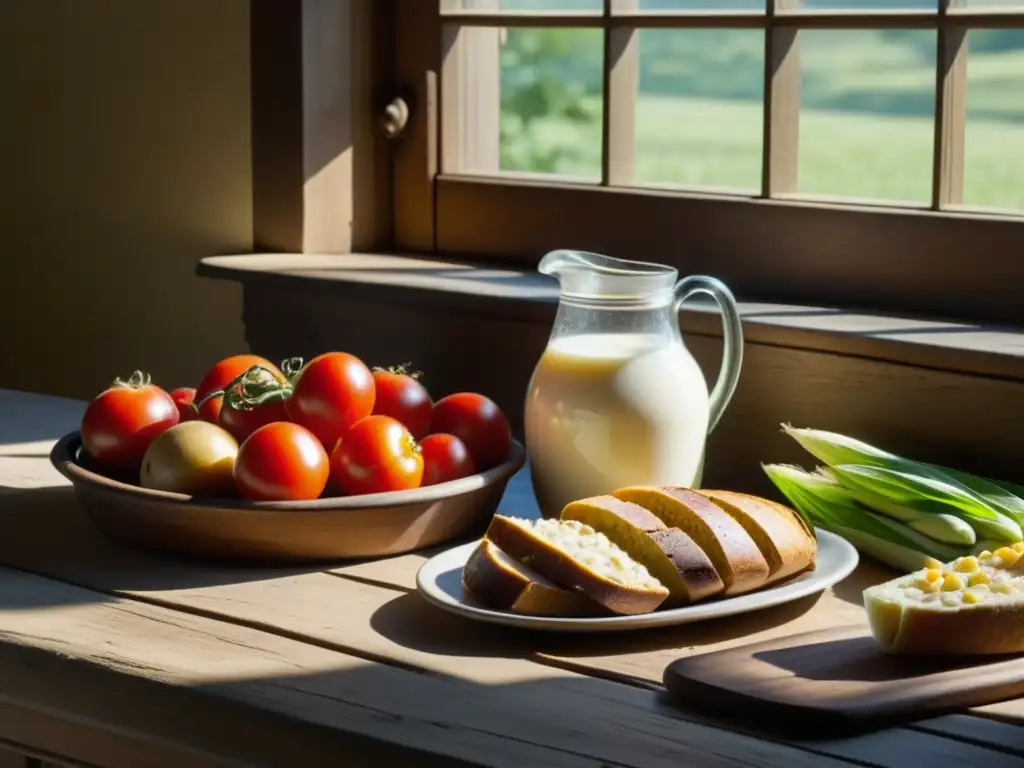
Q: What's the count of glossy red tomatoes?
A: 10